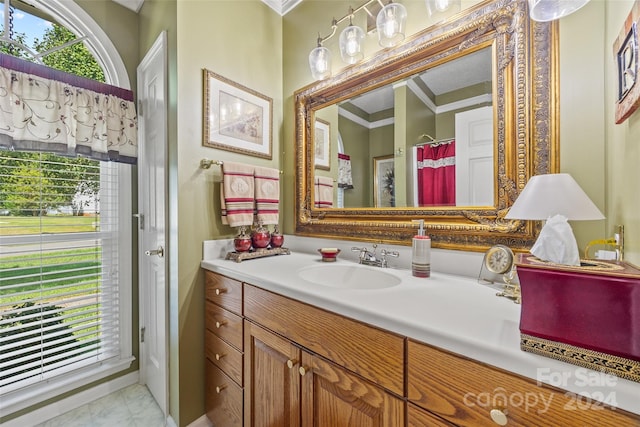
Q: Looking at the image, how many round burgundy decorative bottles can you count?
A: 3